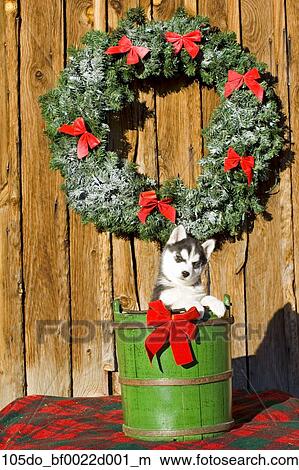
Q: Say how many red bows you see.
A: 7